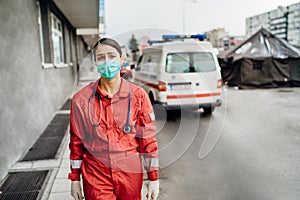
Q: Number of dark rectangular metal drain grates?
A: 3